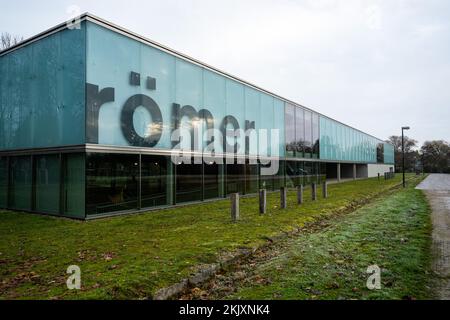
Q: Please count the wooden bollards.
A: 6